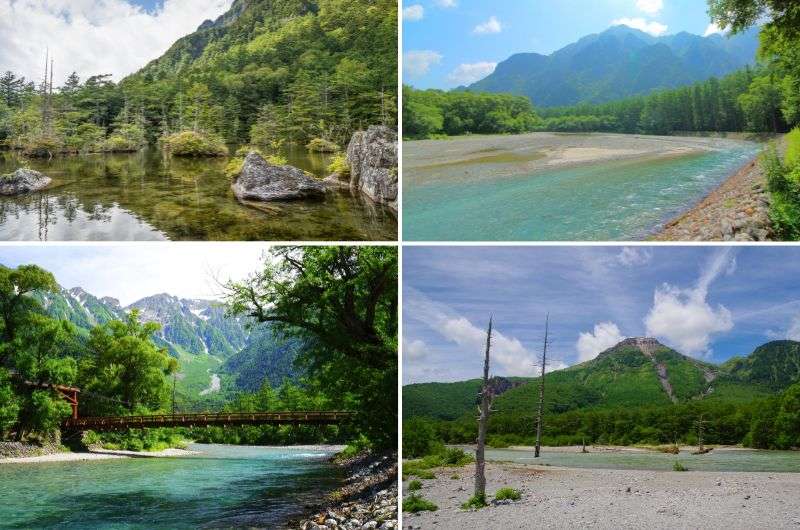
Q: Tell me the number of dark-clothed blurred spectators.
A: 0